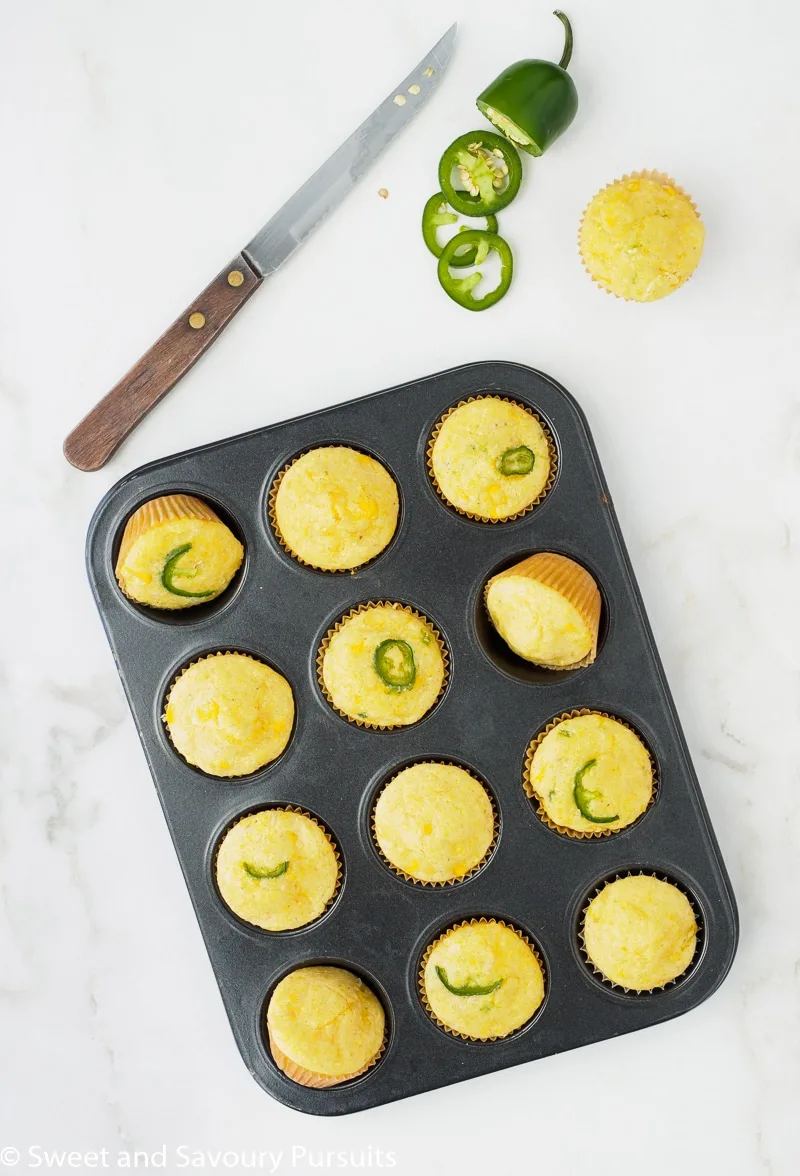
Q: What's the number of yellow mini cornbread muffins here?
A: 13